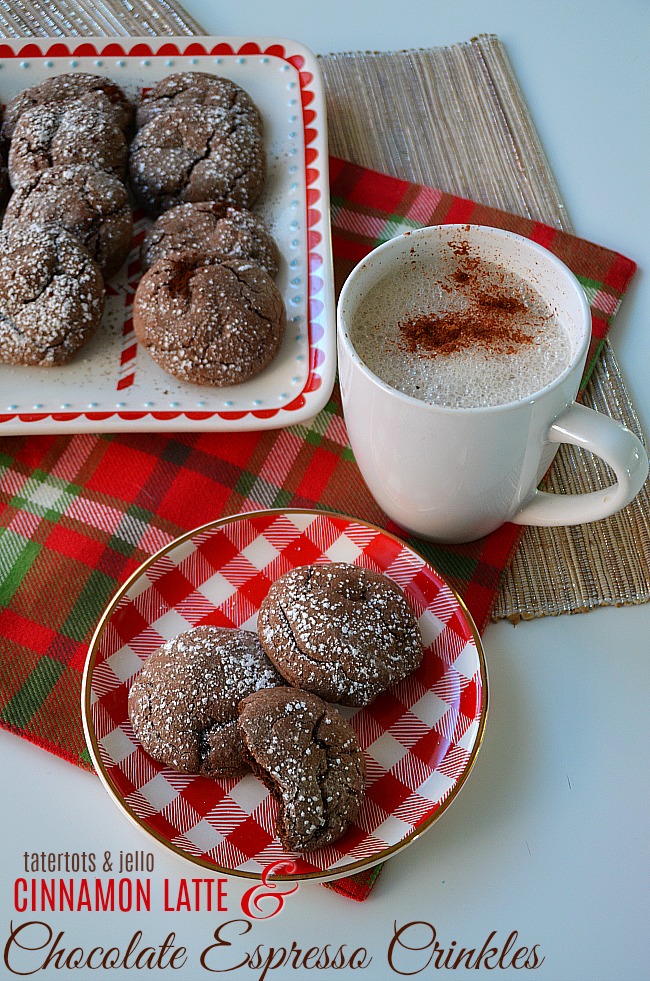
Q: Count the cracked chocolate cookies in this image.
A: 11